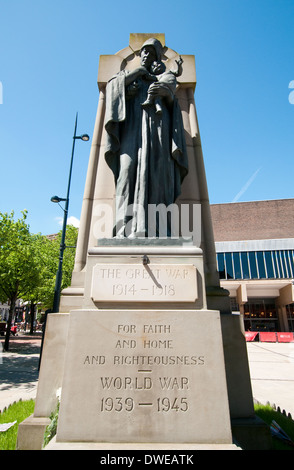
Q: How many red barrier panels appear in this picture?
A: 3